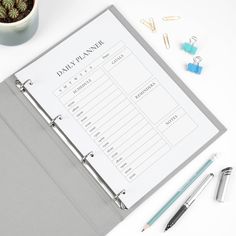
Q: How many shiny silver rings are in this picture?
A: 4